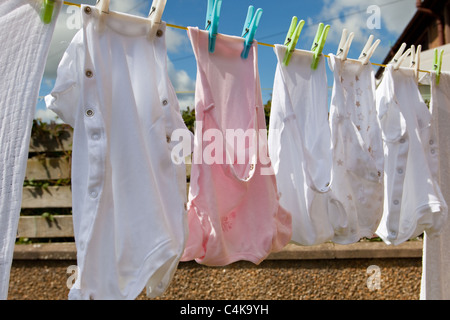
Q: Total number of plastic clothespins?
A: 12